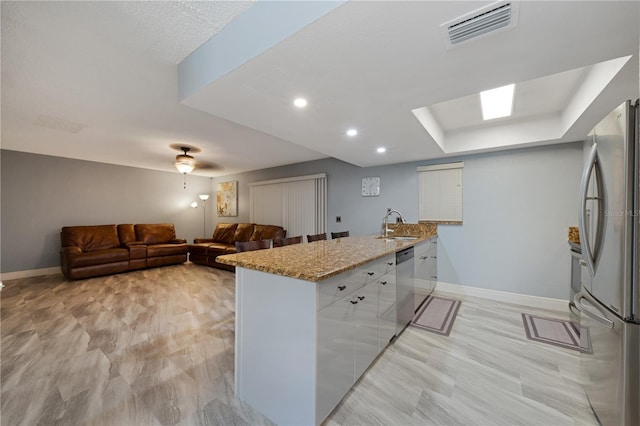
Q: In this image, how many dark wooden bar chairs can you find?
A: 4